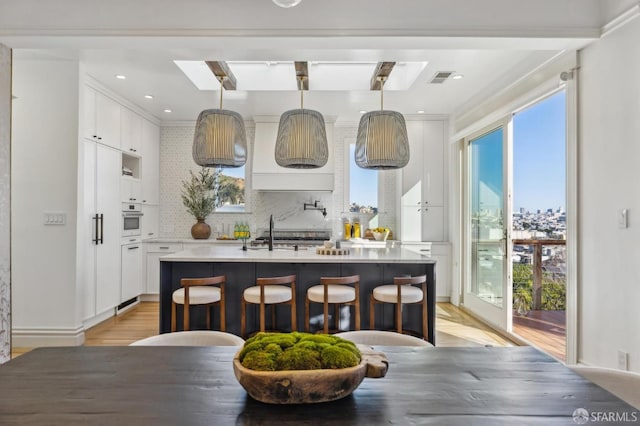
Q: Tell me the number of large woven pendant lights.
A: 3